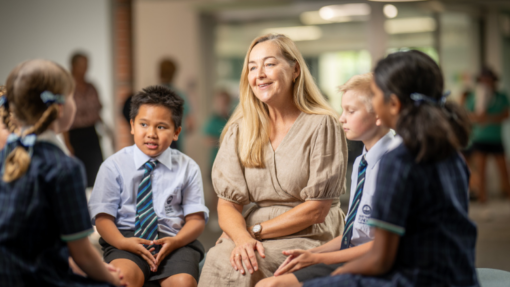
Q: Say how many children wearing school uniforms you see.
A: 4